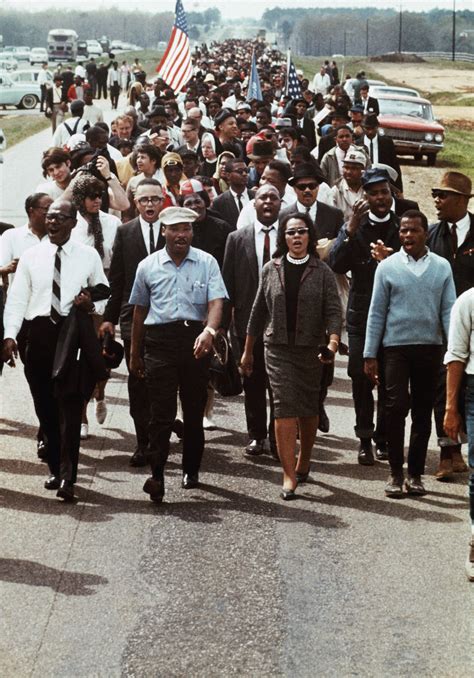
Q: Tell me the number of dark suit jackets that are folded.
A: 1